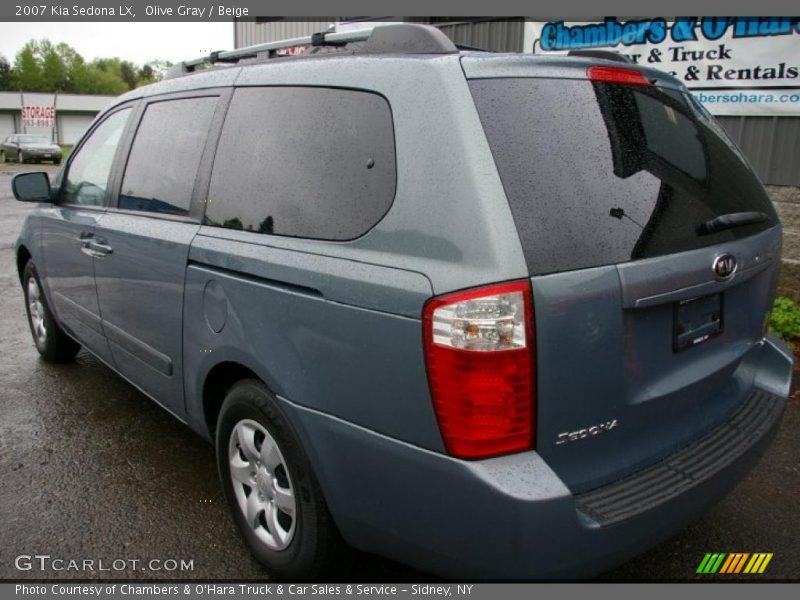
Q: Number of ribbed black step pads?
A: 1